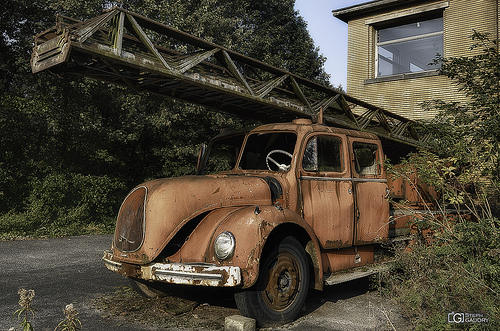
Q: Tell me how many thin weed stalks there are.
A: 2